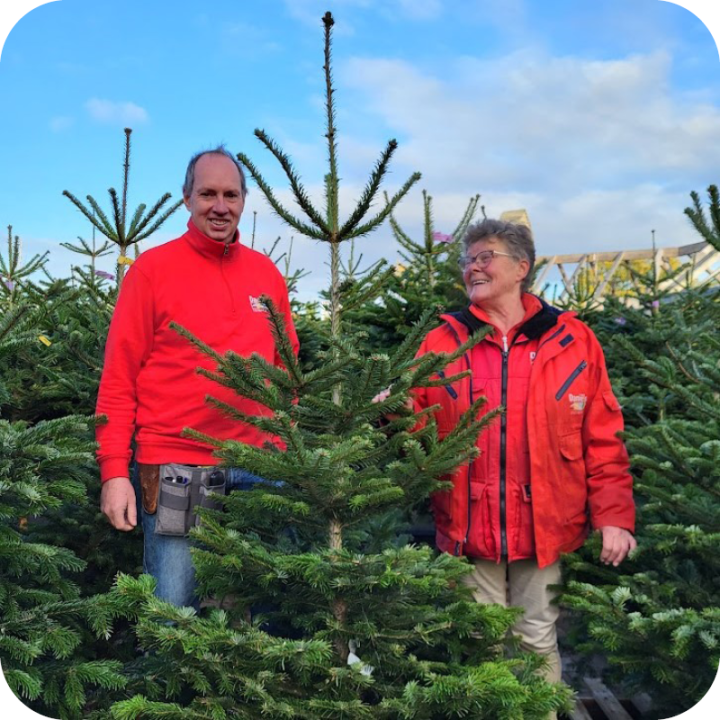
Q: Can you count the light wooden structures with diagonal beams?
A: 1